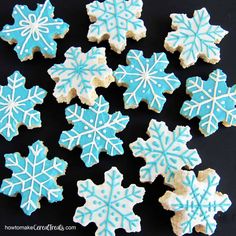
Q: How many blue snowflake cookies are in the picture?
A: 6